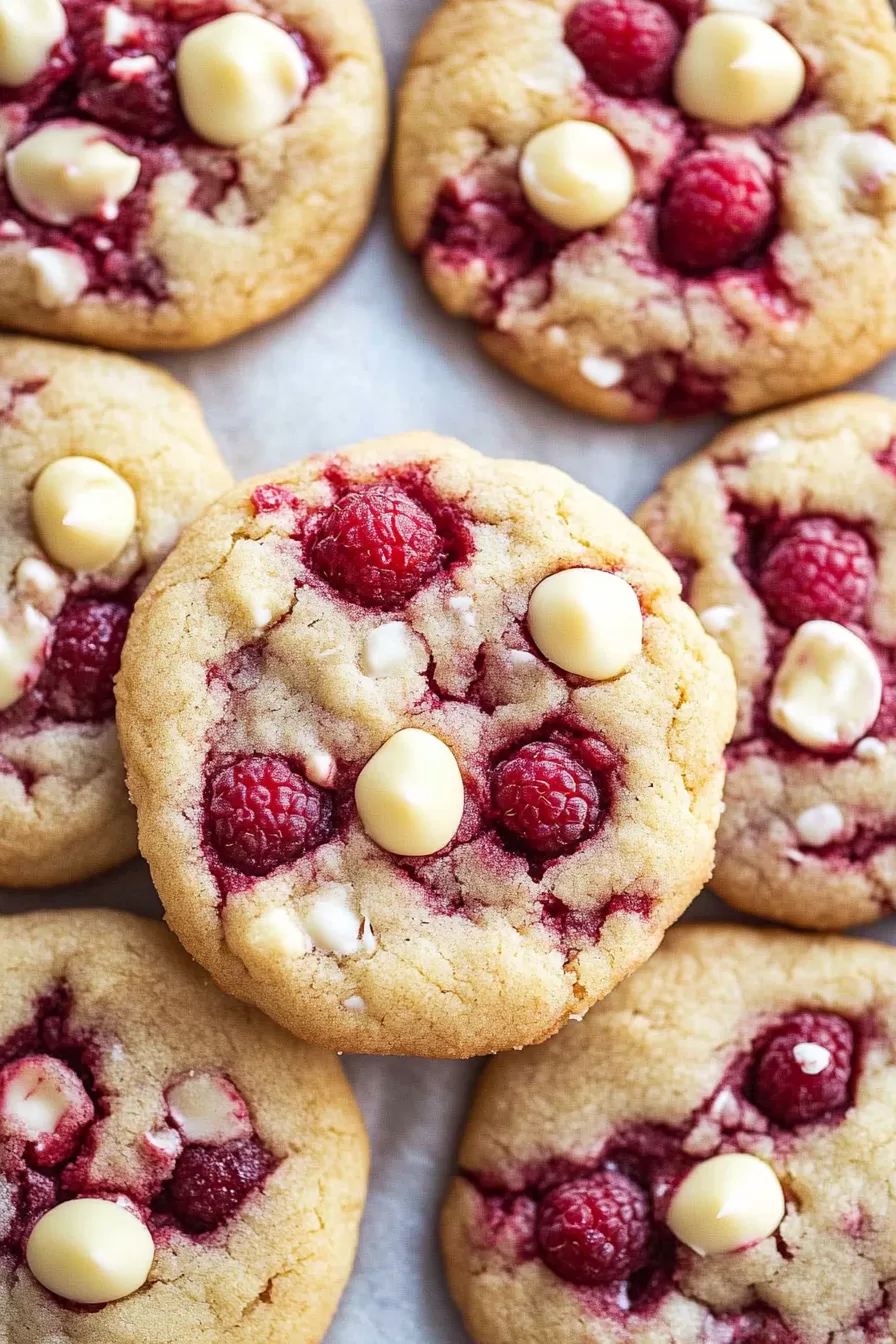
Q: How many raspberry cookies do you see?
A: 7